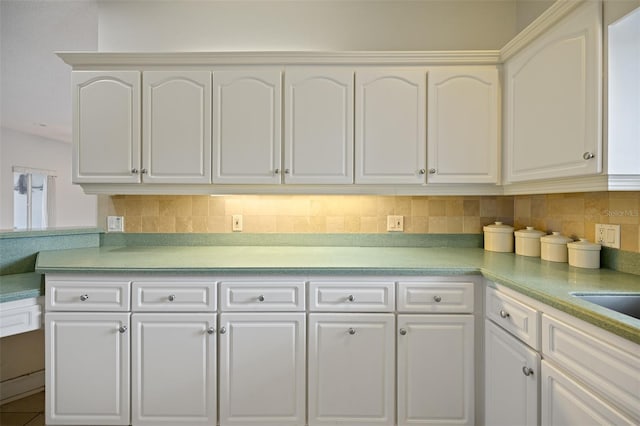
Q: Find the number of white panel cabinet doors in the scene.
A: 14